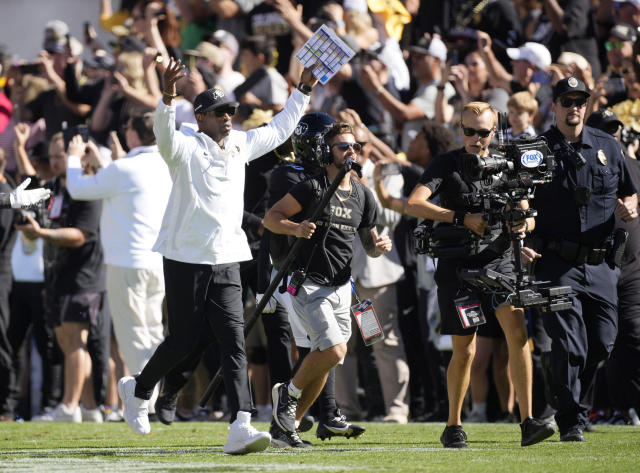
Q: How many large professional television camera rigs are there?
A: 1